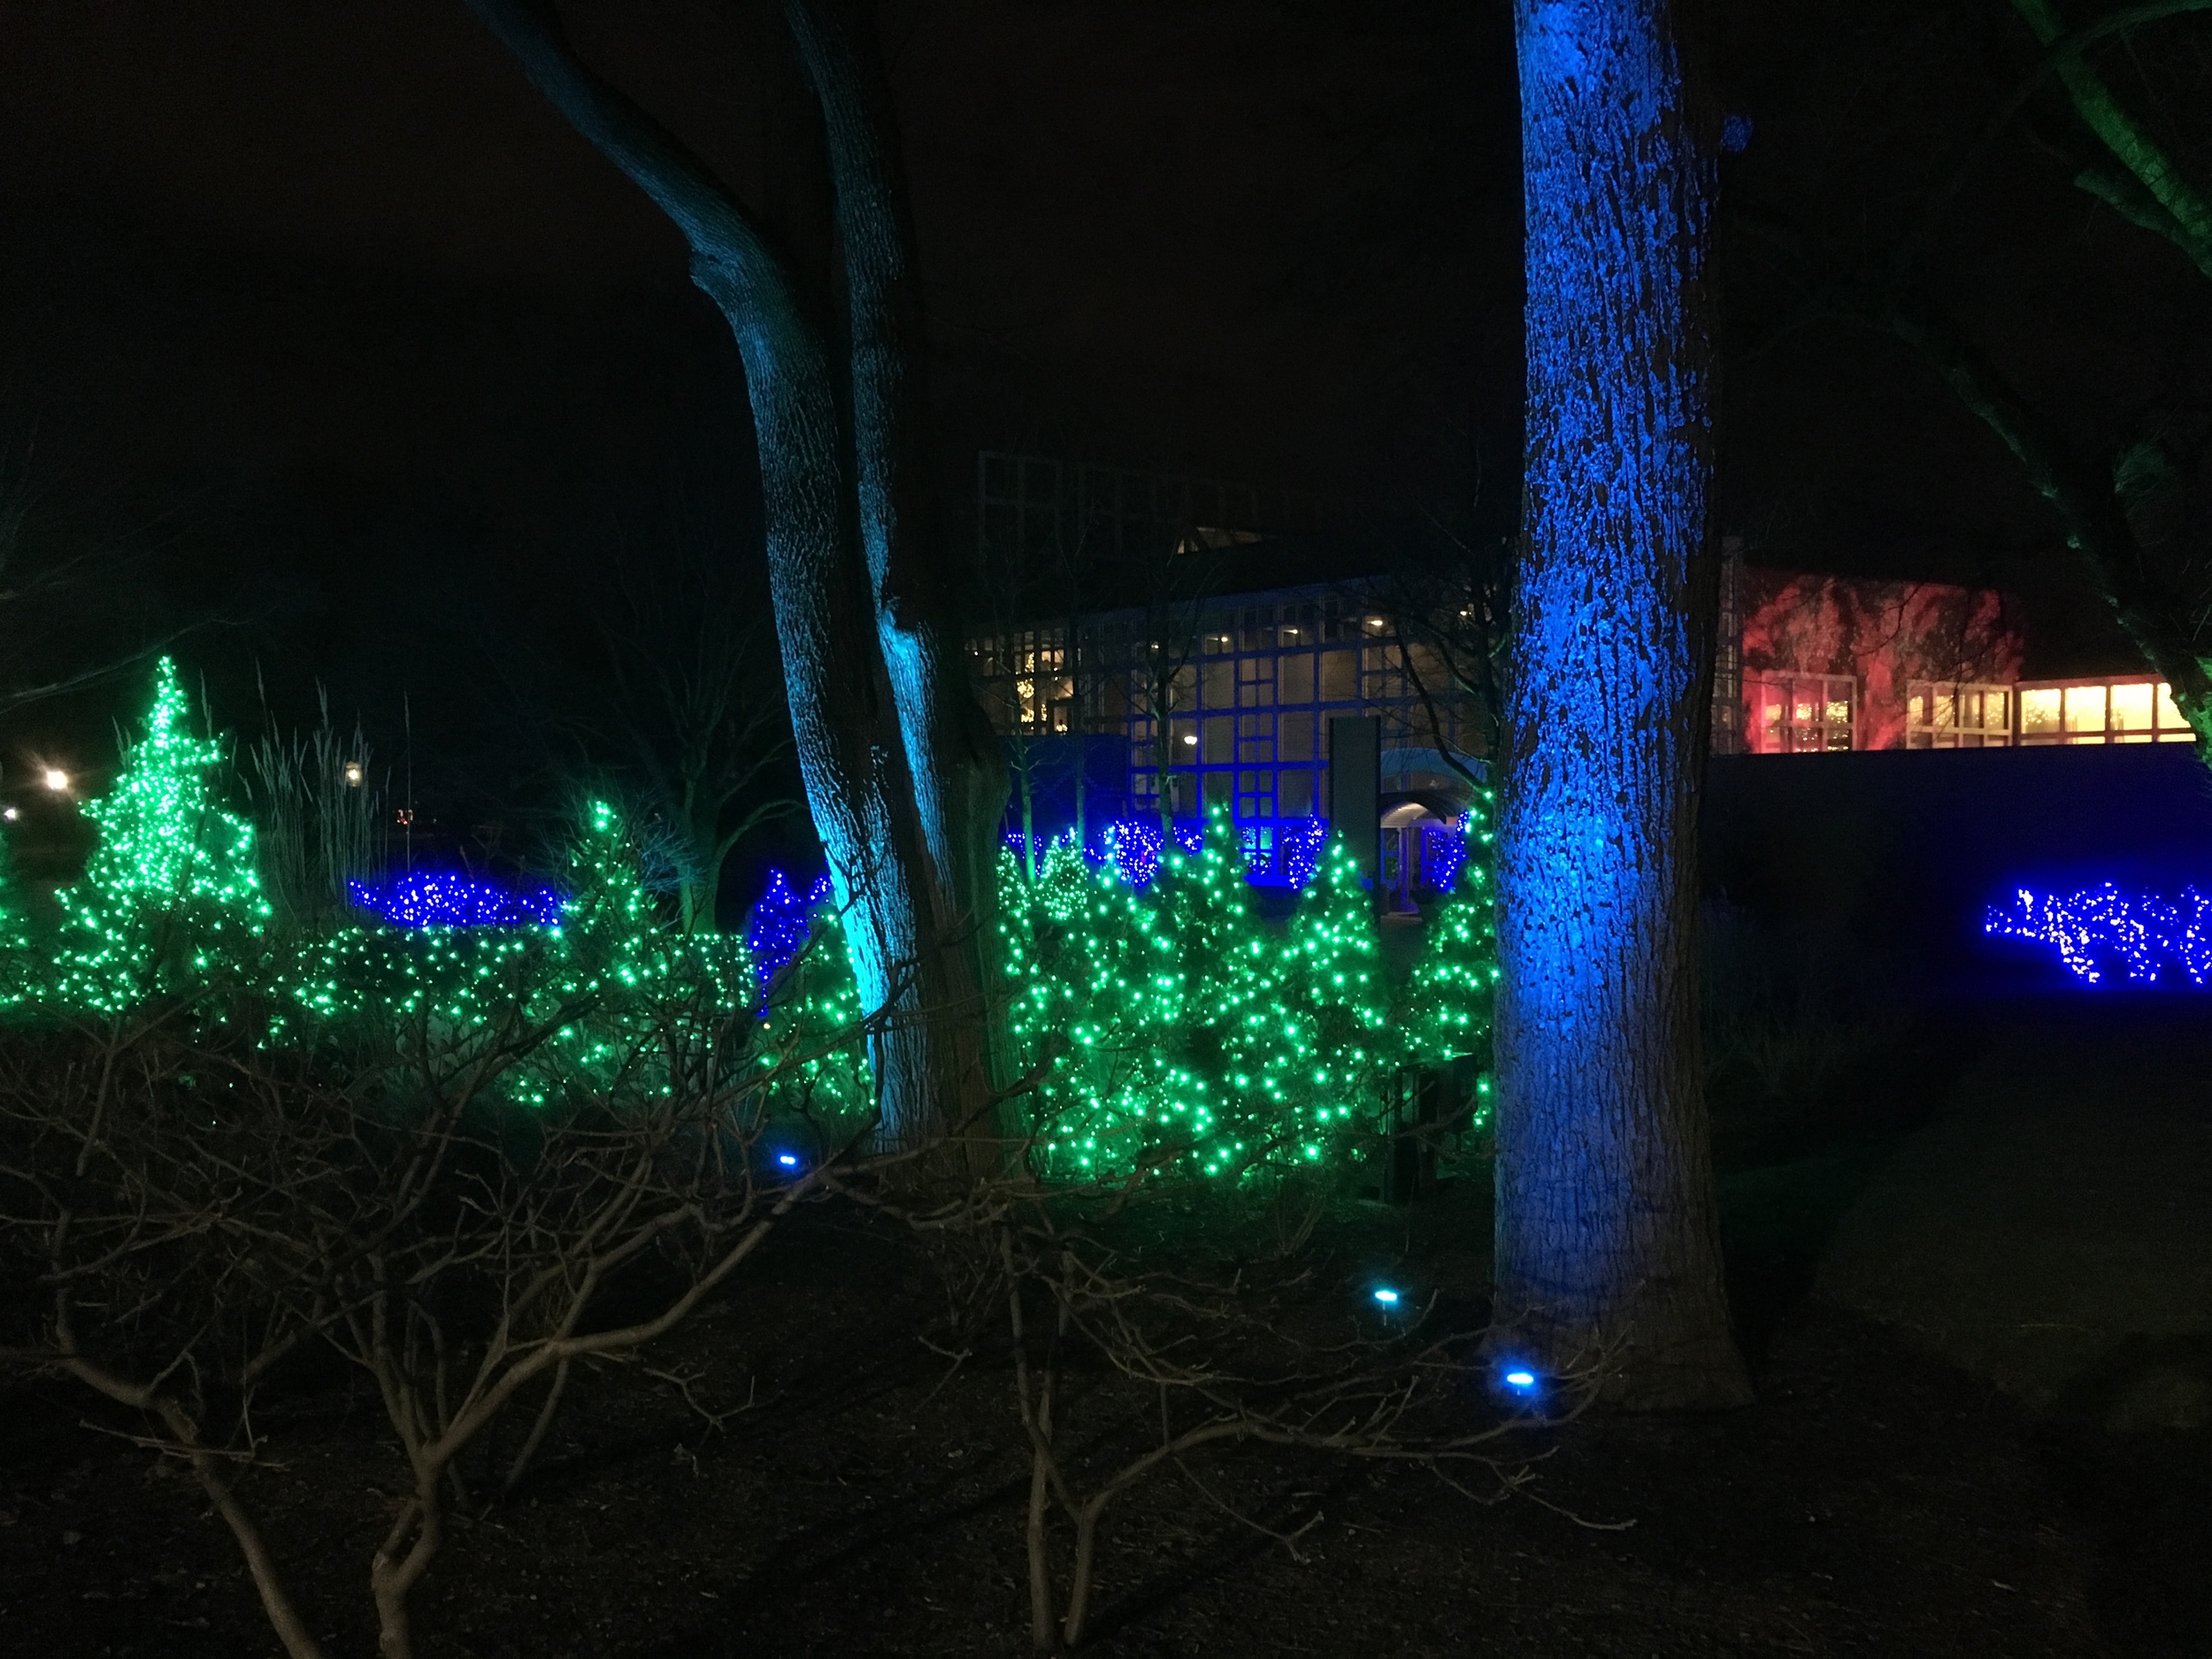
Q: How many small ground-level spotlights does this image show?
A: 3